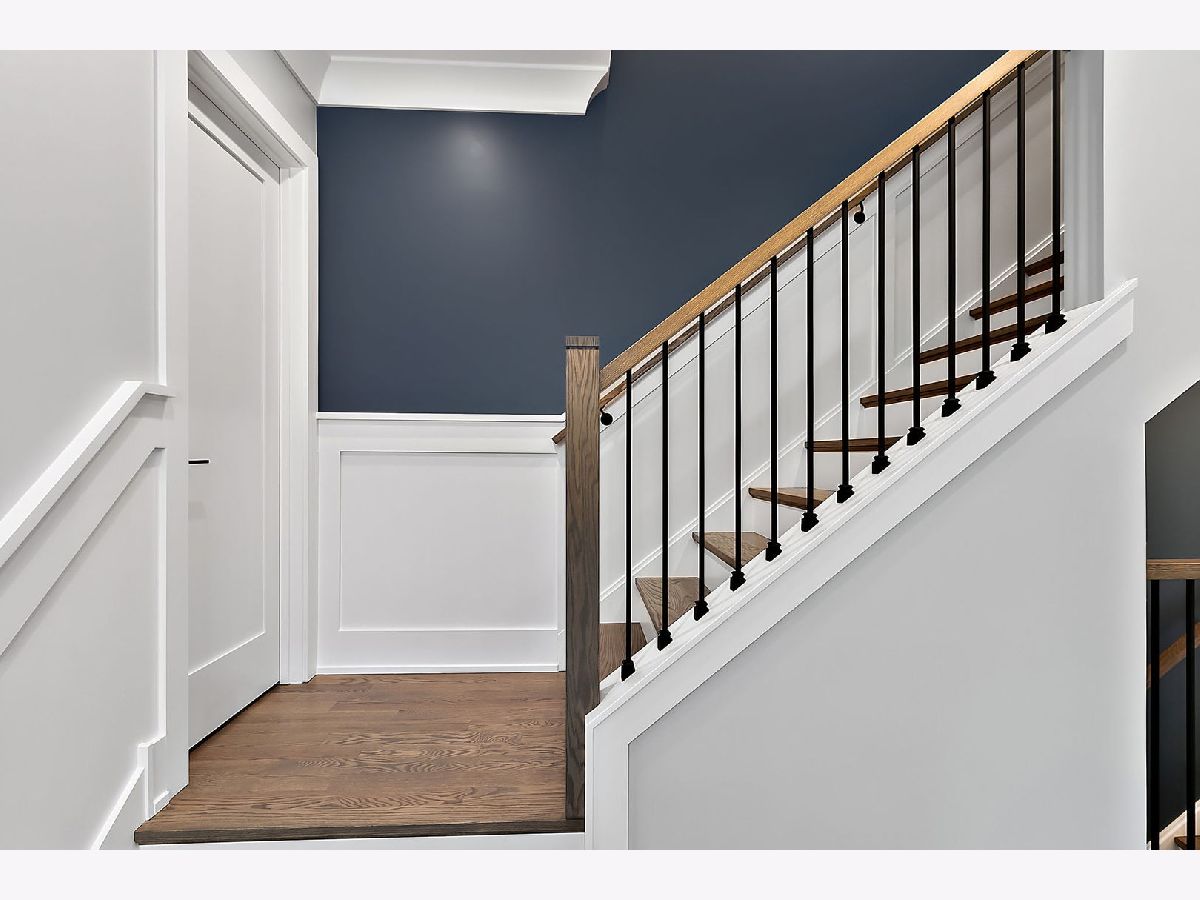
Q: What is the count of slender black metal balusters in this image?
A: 15